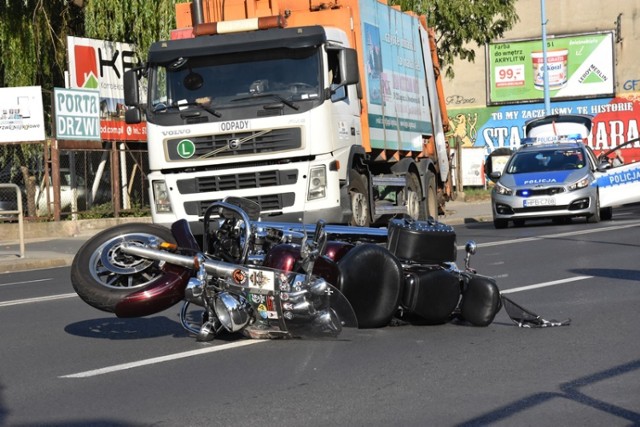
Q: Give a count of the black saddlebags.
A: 1